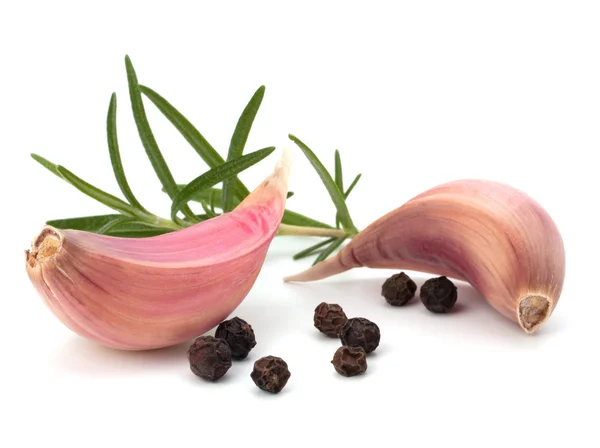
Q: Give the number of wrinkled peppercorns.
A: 8